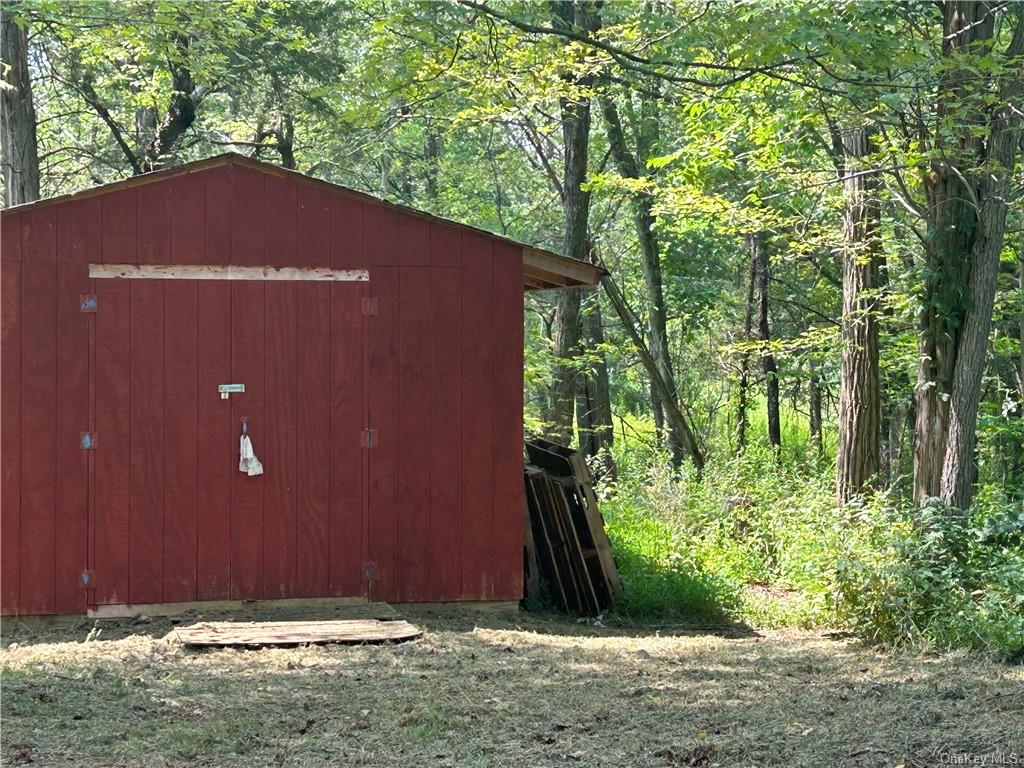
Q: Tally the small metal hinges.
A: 6